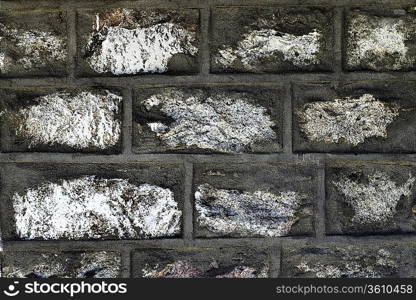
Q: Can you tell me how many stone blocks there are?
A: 13